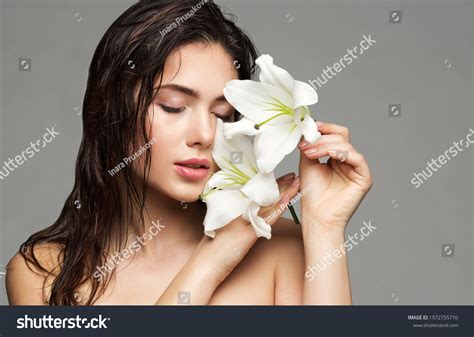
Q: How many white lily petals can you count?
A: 12